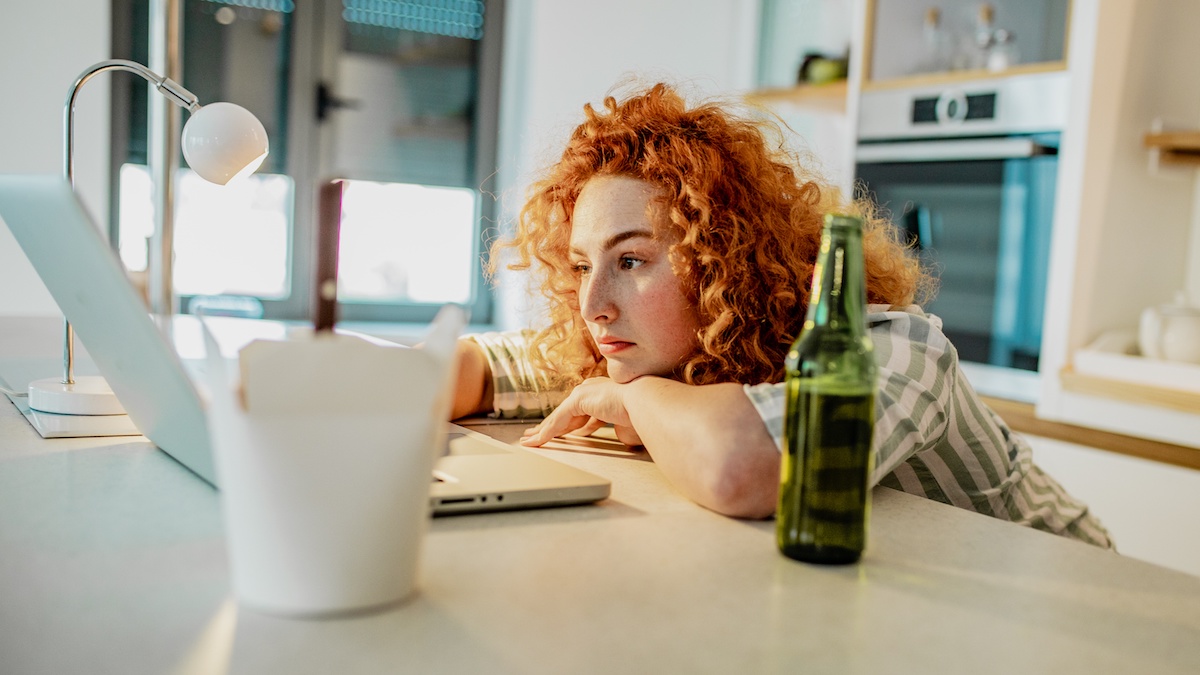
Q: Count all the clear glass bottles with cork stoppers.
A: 2